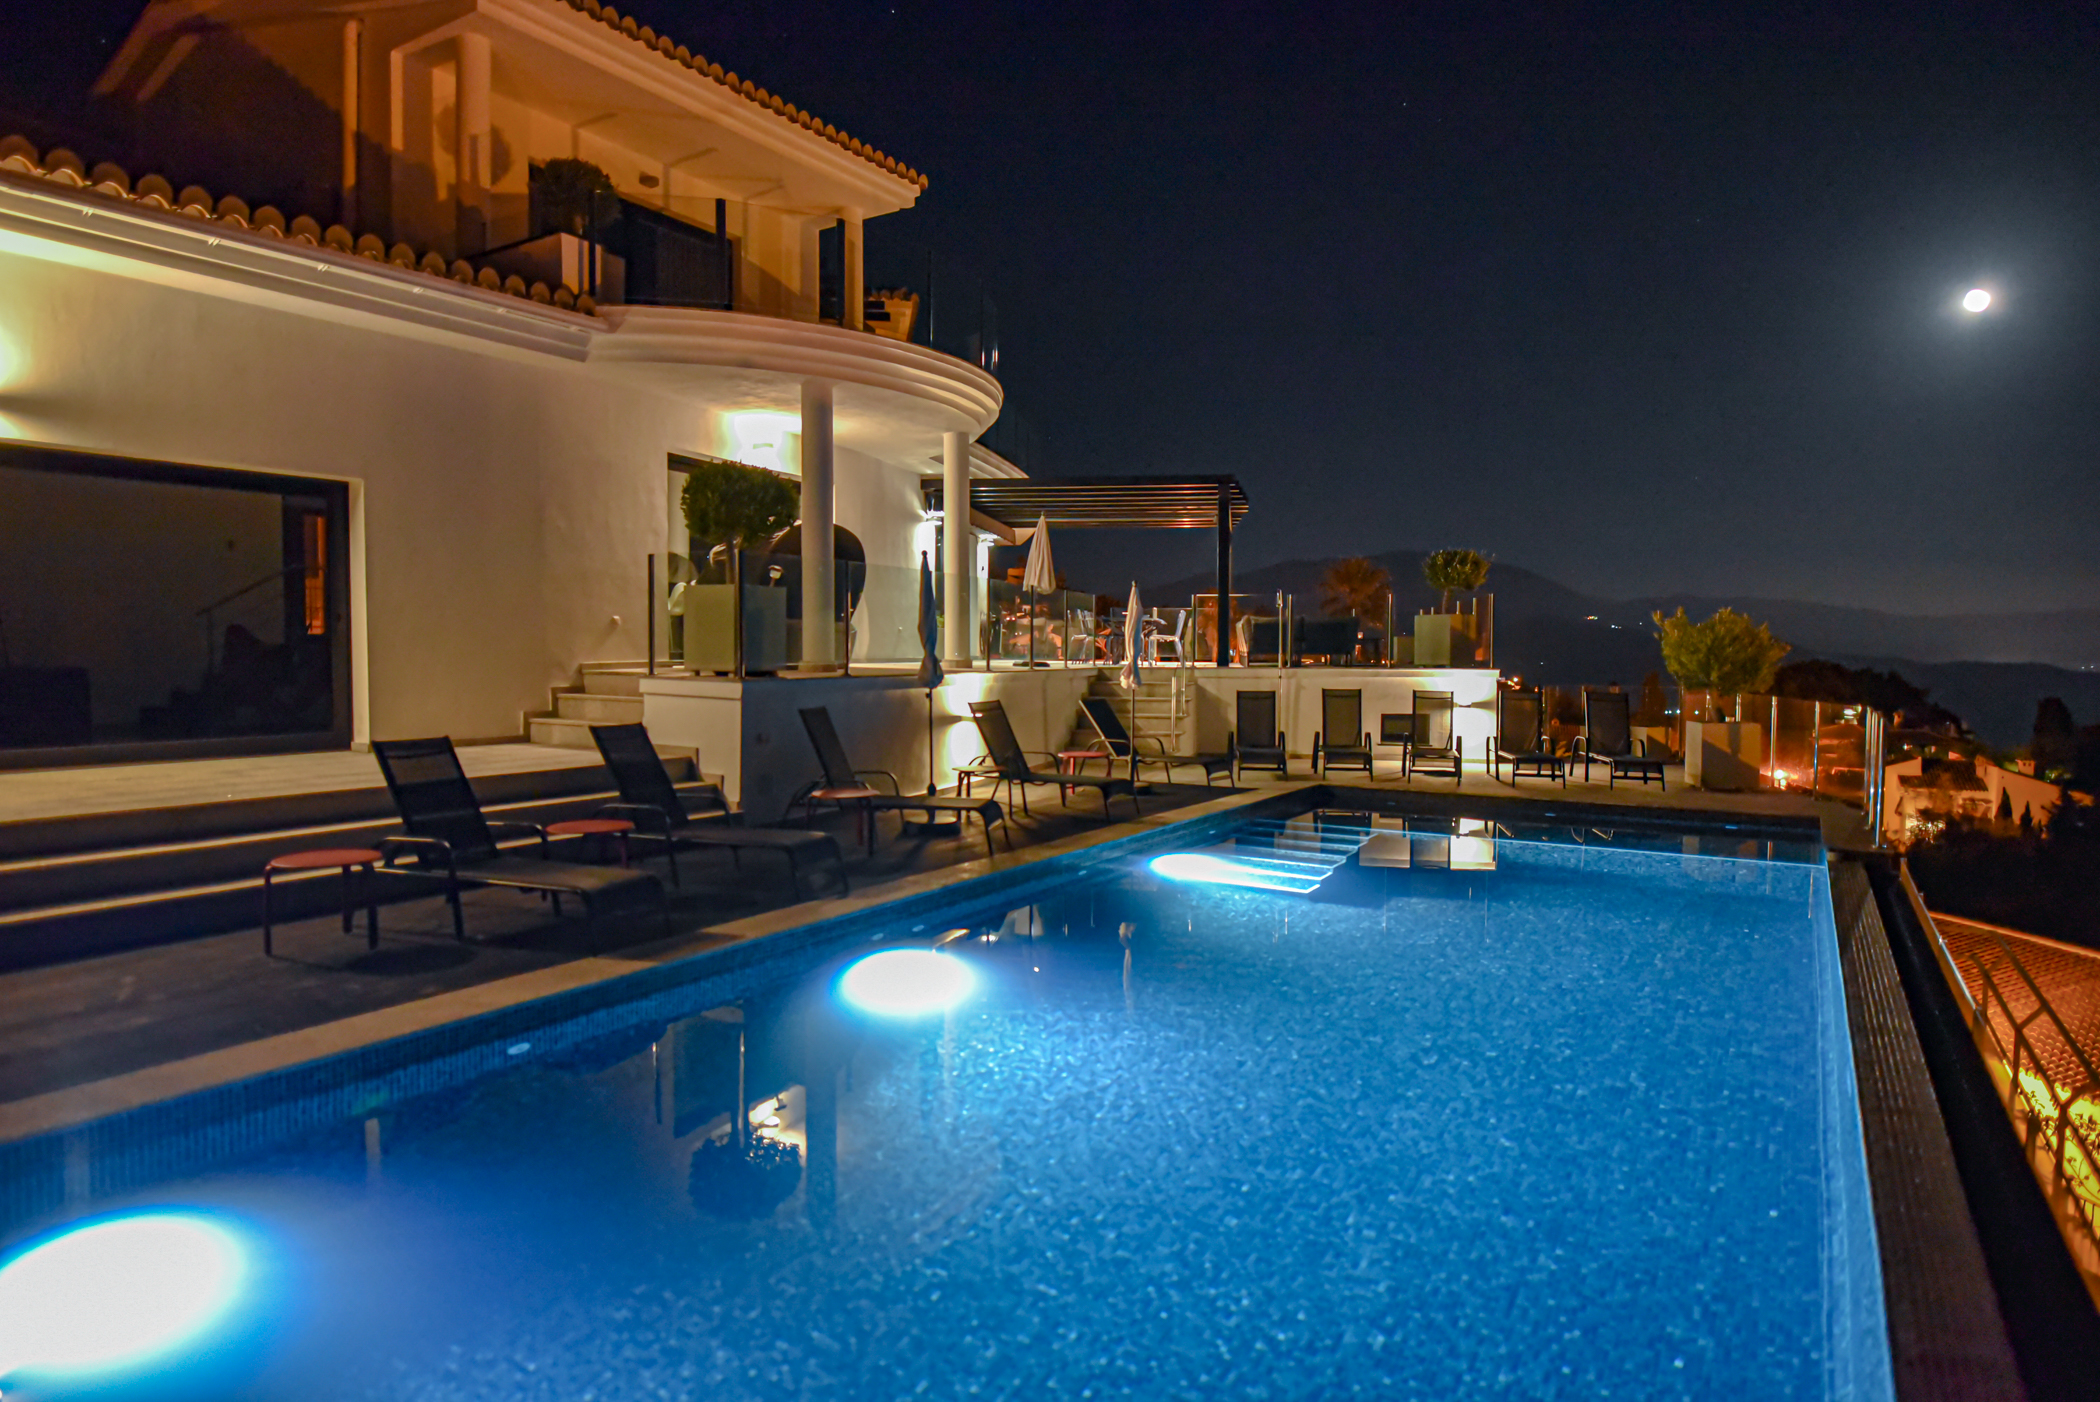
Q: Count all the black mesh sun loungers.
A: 10